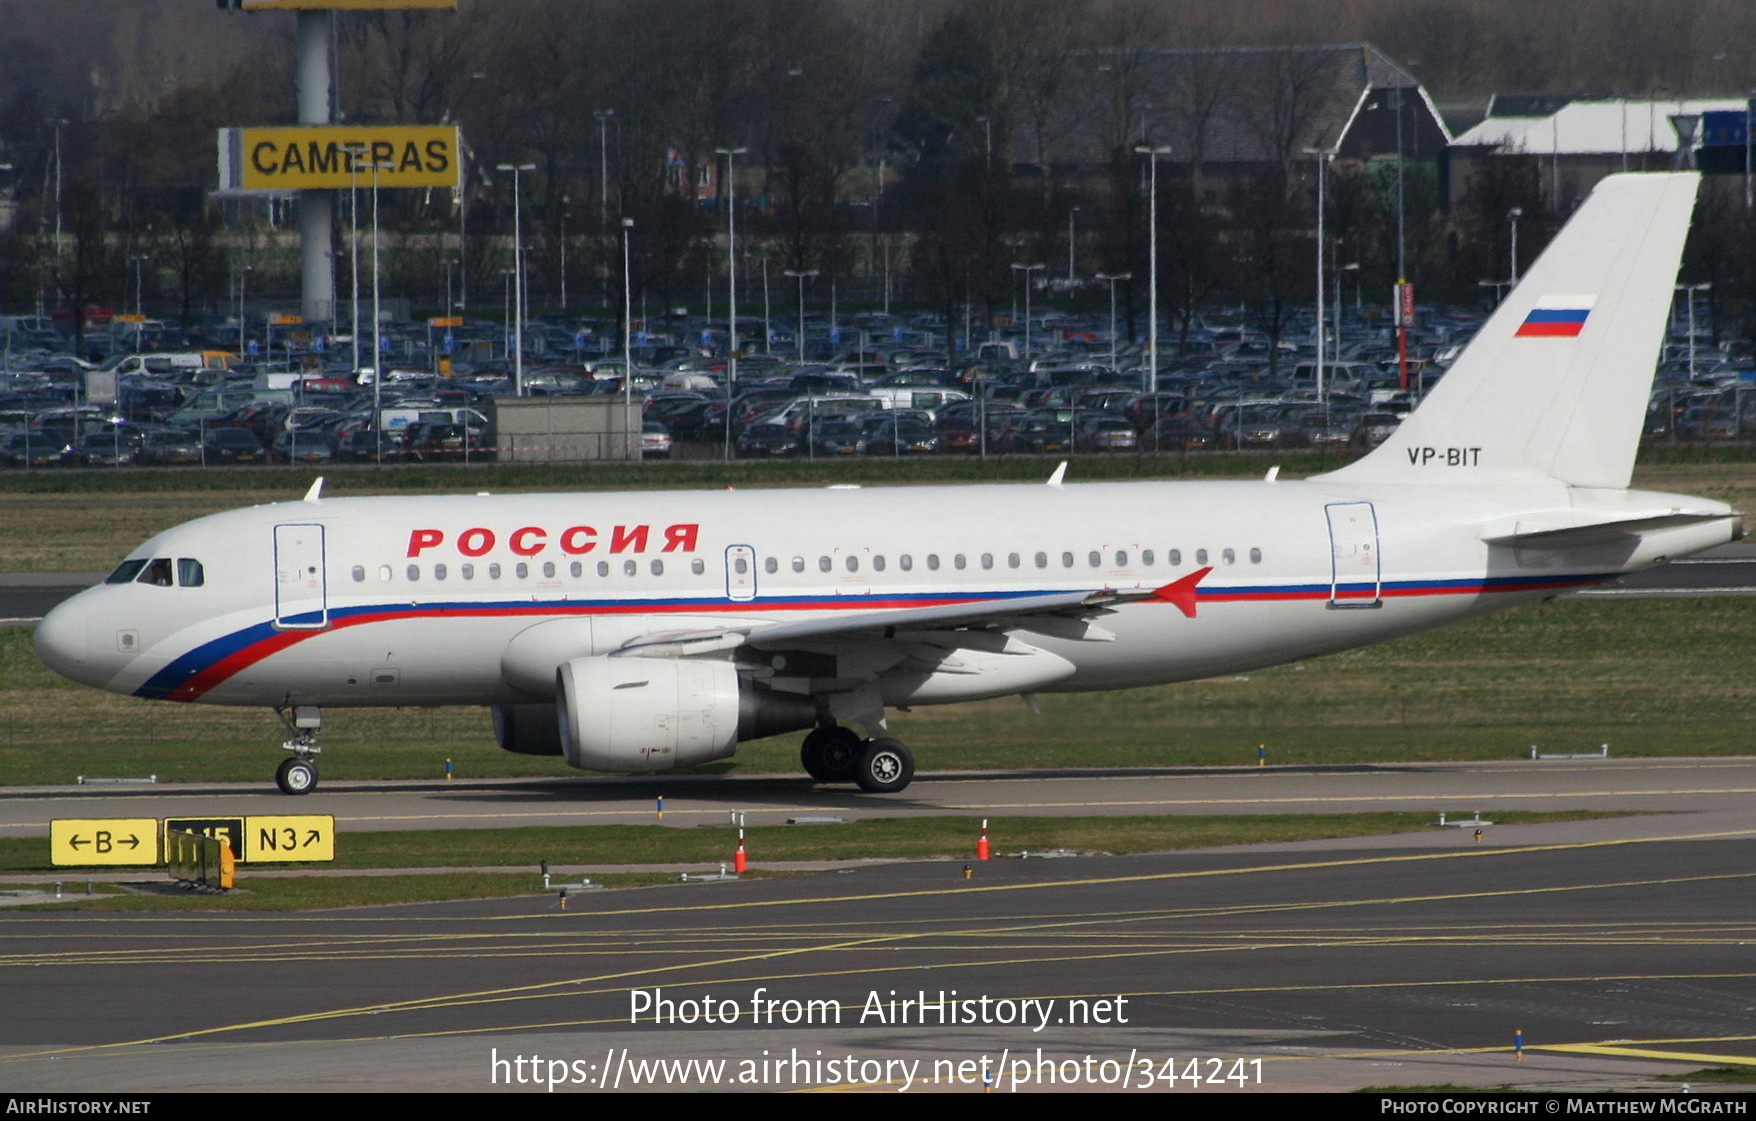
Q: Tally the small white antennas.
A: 3